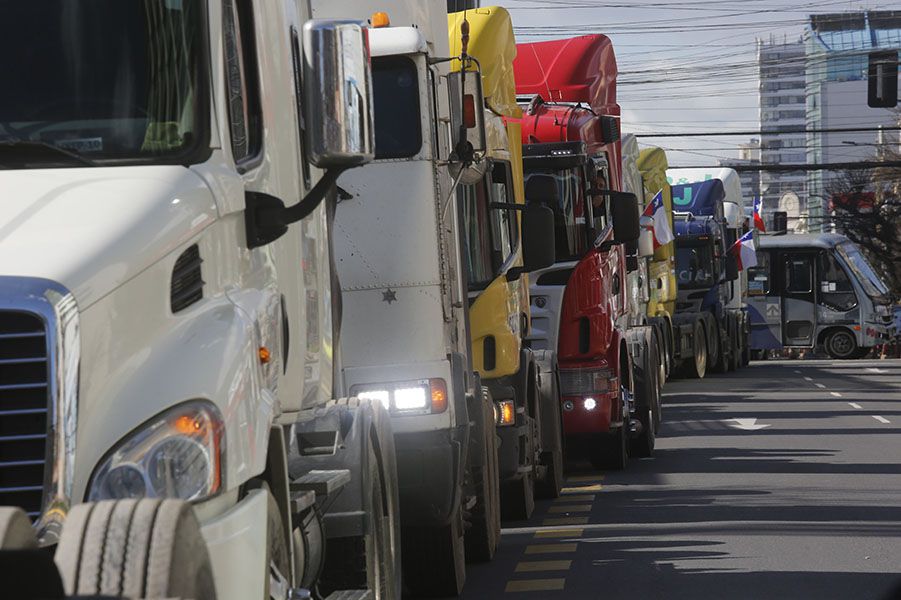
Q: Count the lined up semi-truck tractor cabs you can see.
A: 8